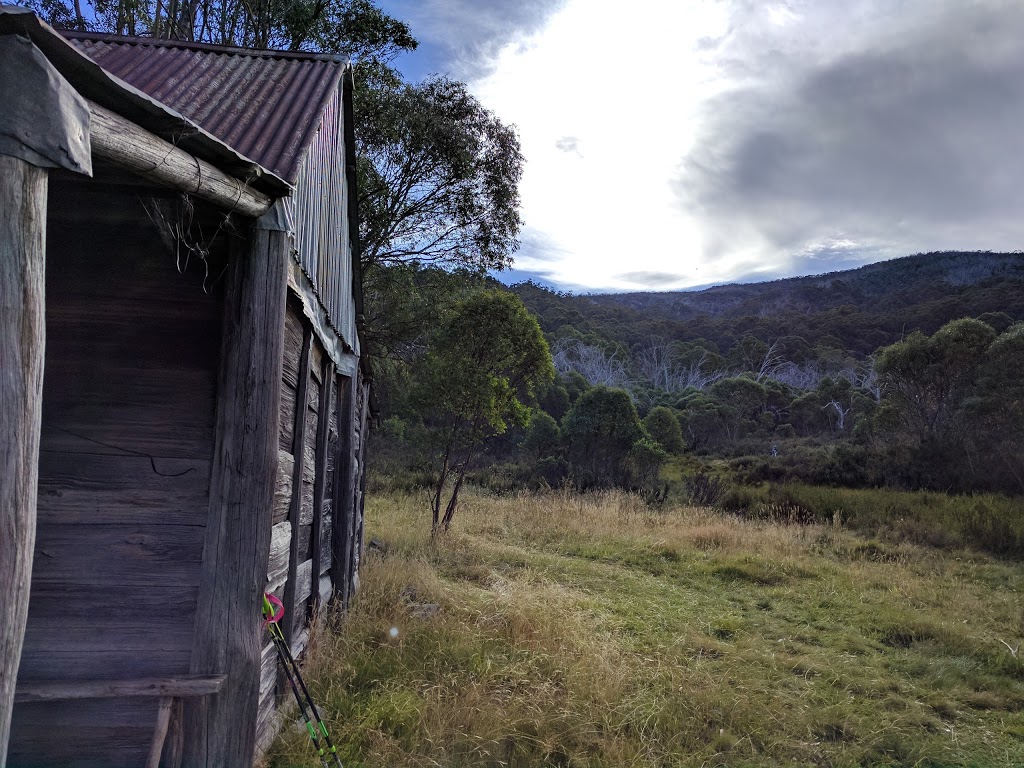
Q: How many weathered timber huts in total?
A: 1